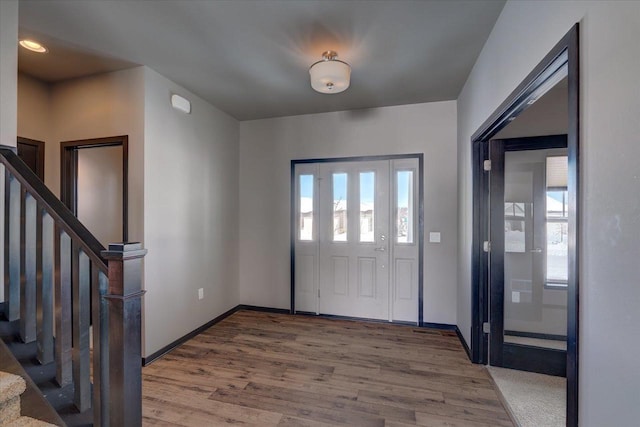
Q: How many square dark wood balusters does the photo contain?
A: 6